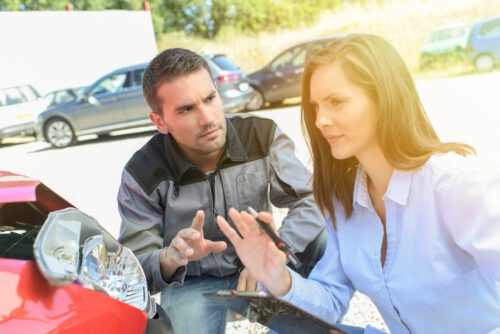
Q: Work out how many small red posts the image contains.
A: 2